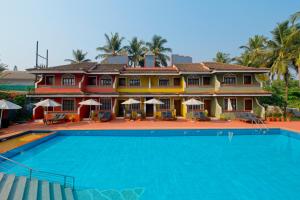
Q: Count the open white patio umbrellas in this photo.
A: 6